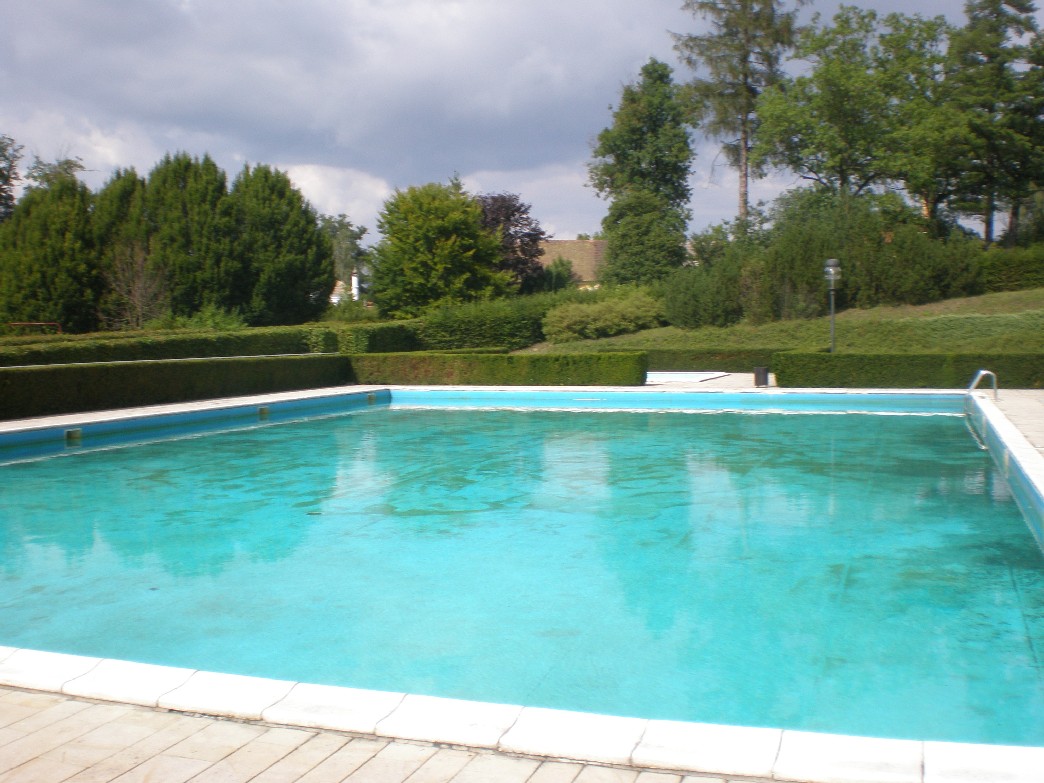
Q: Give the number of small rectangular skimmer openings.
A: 3